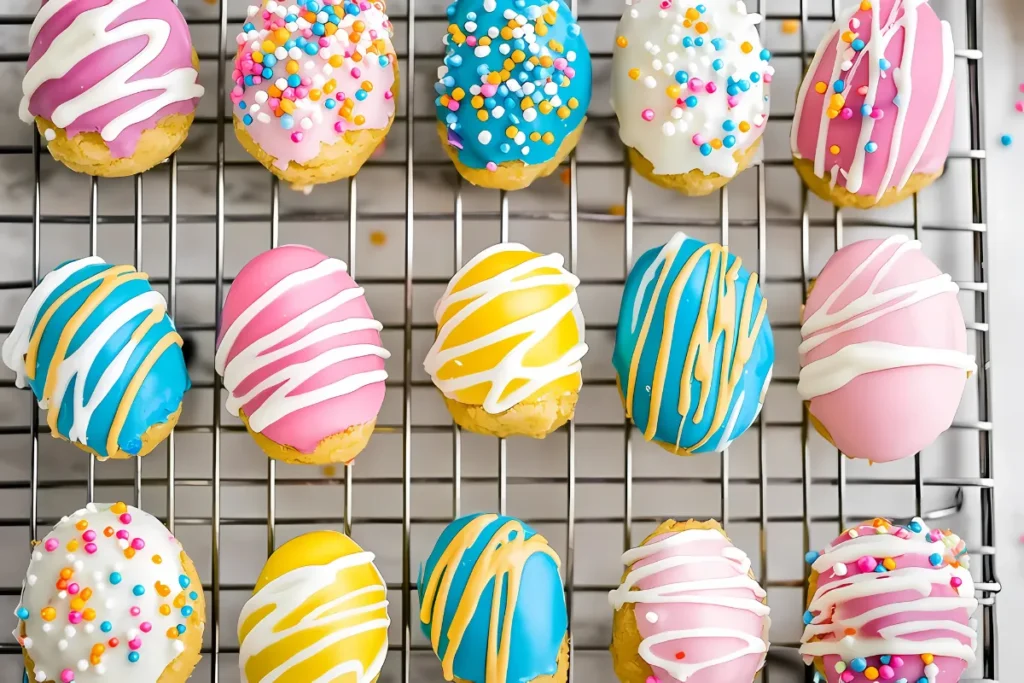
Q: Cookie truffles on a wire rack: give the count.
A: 15